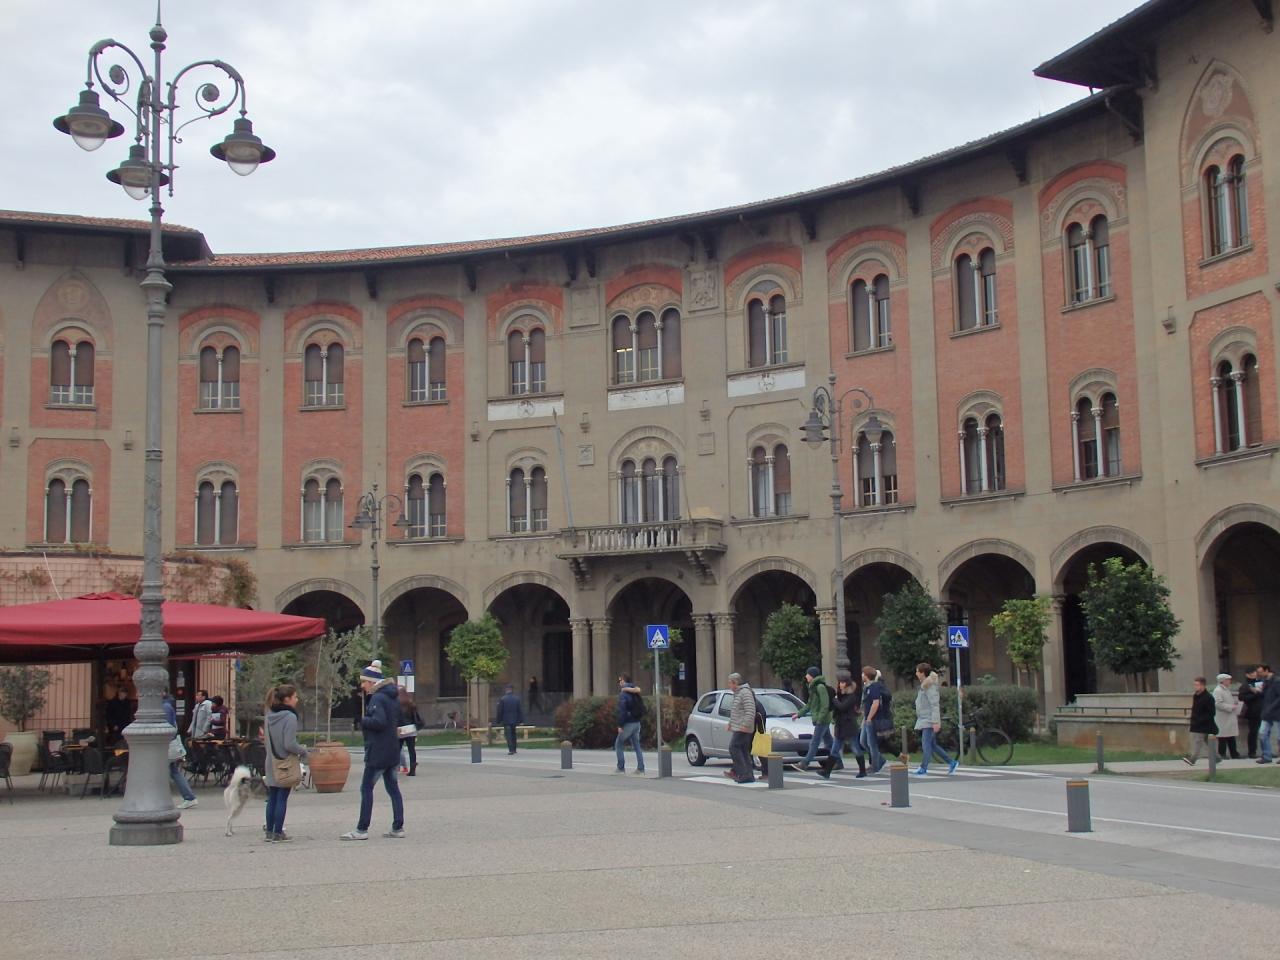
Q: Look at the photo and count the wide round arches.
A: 9